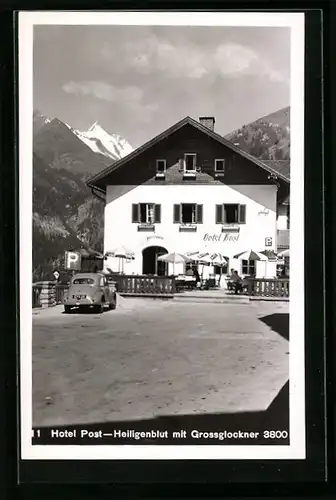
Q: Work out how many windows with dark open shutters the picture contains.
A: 3